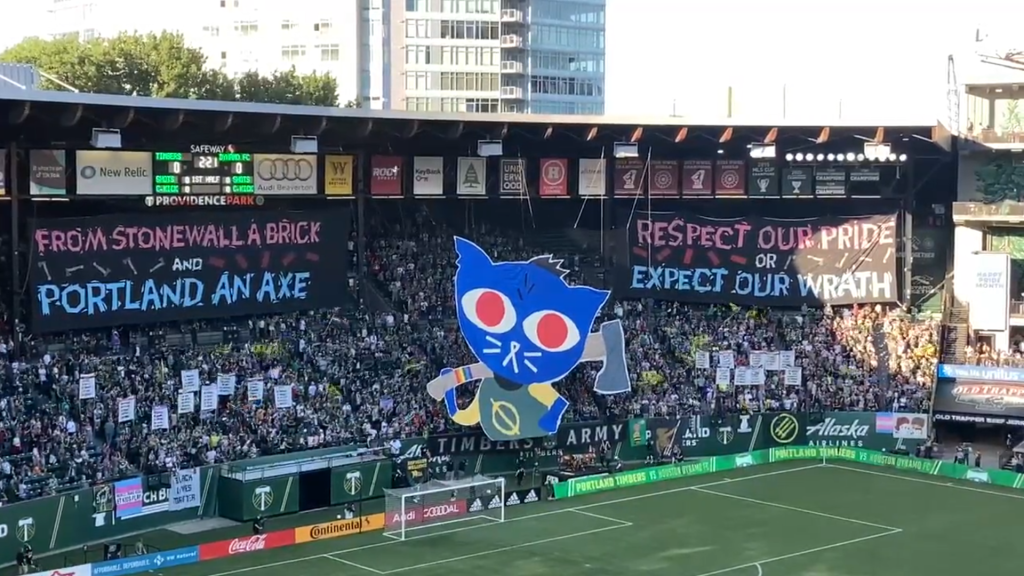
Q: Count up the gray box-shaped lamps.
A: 6